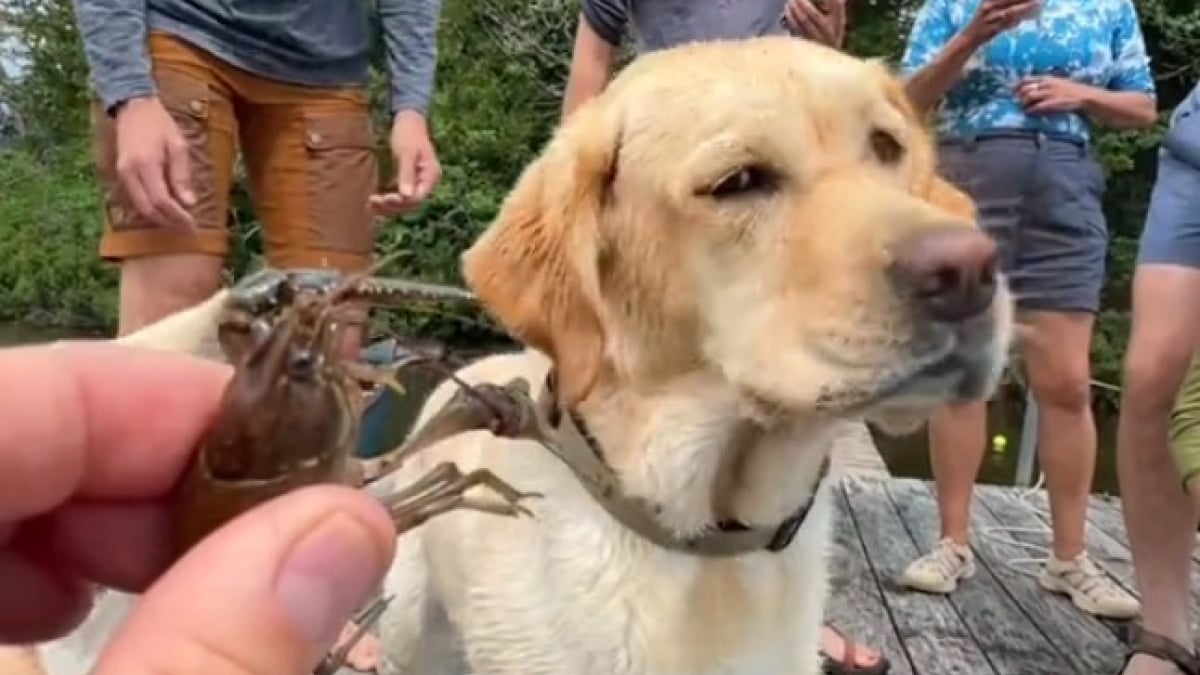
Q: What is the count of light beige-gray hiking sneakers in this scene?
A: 2